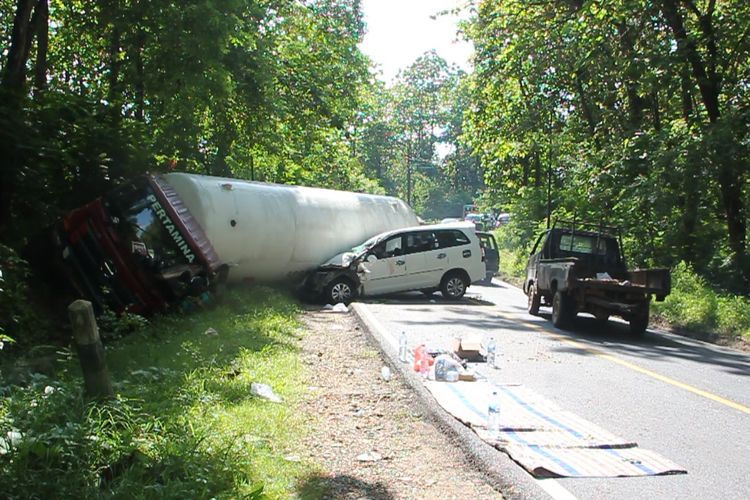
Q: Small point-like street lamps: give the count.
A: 0